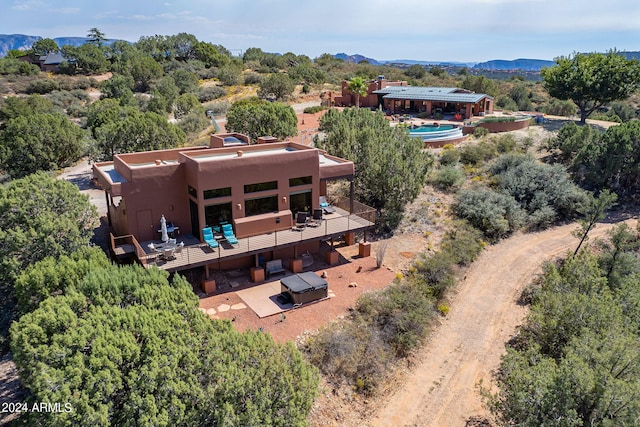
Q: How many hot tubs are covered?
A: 1